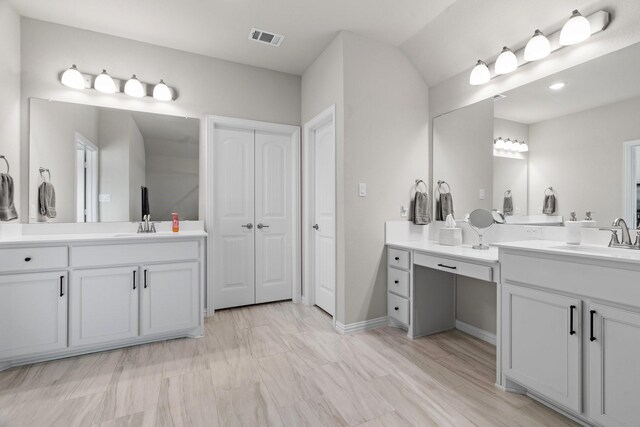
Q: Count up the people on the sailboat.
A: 0